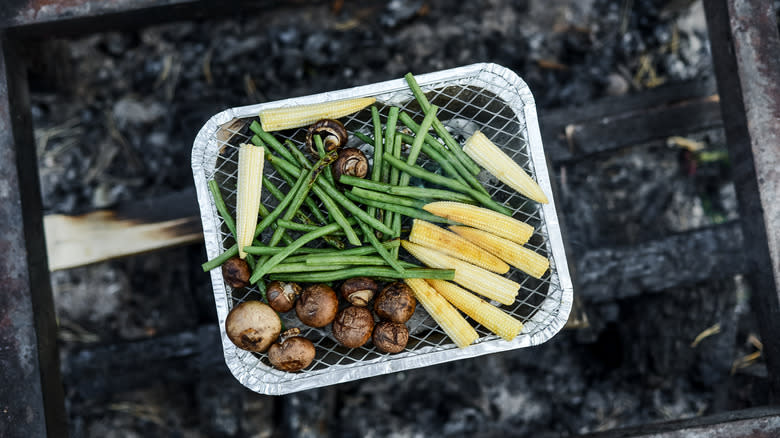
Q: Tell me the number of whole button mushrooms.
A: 11